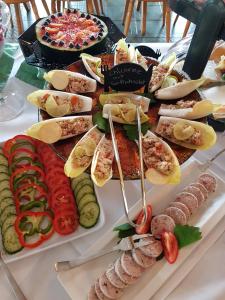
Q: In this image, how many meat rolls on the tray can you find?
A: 15